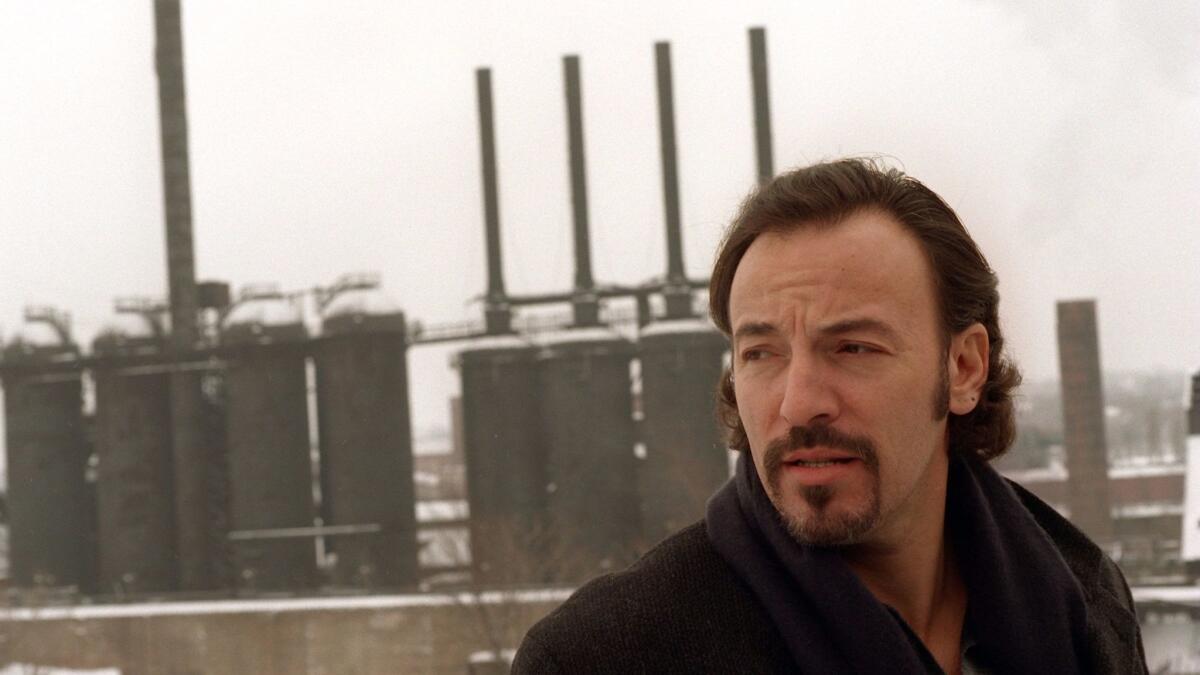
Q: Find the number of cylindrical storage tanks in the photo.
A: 7